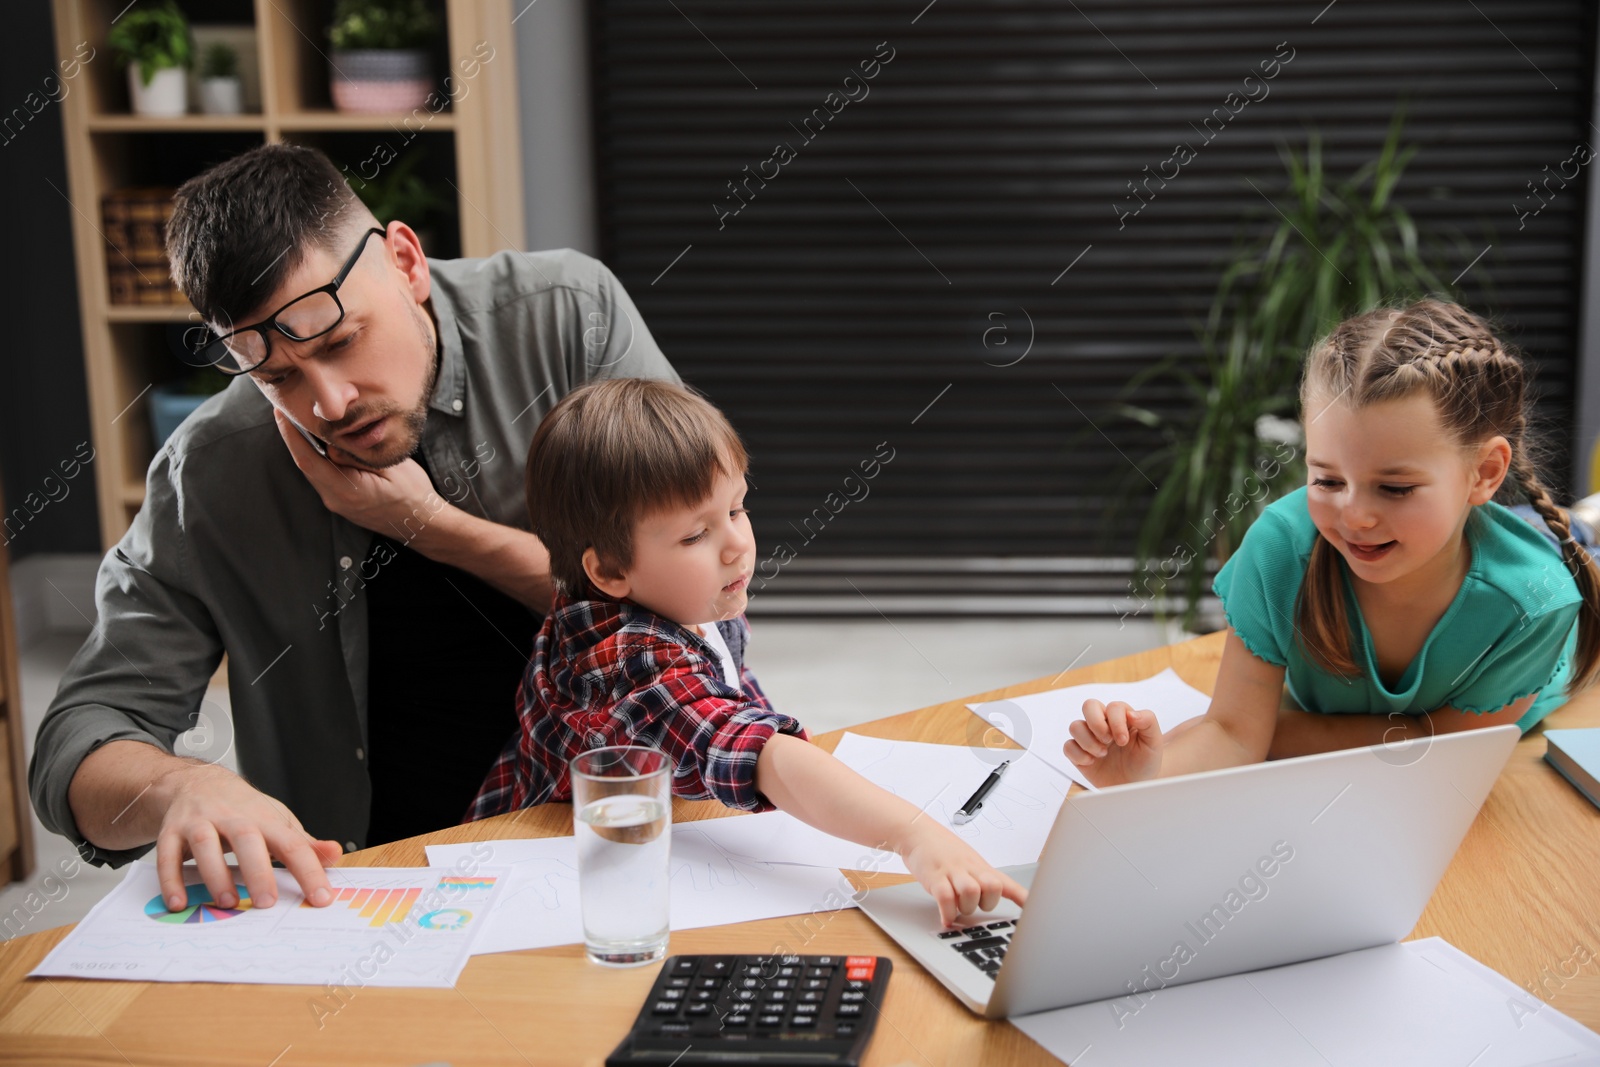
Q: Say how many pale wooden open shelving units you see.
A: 1